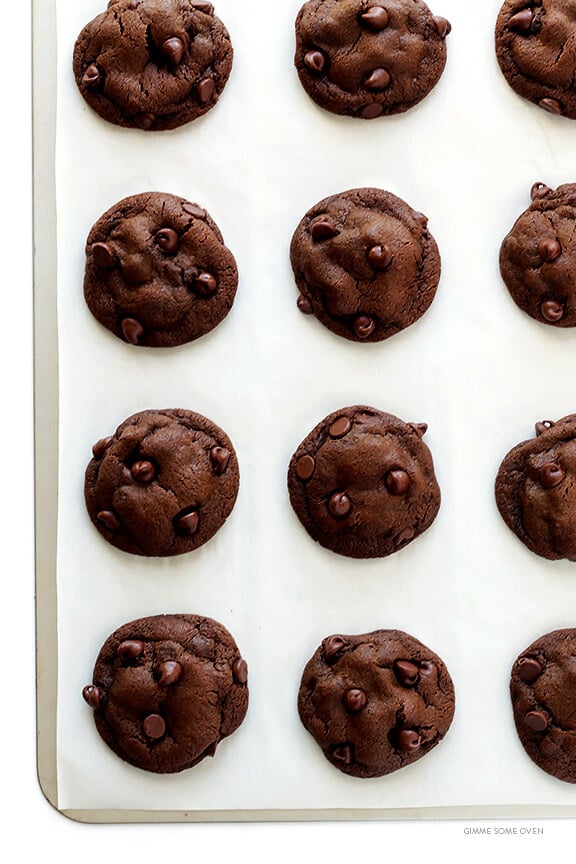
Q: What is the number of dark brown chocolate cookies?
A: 12